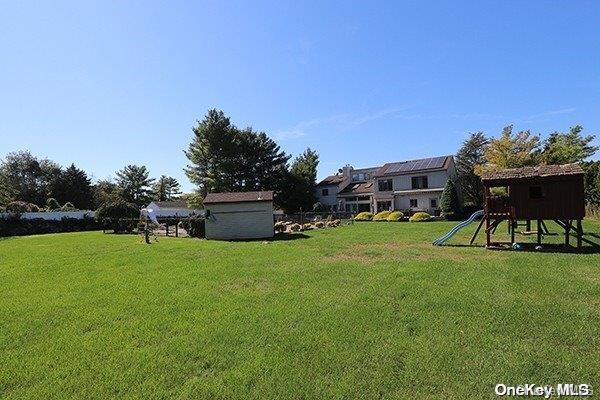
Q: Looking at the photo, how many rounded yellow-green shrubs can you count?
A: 4